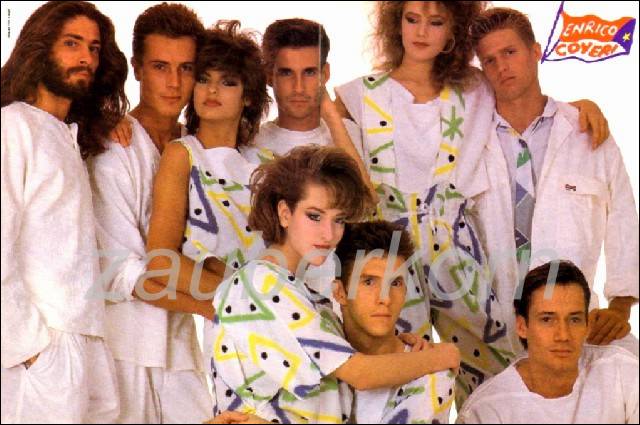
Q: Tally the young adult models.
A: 9